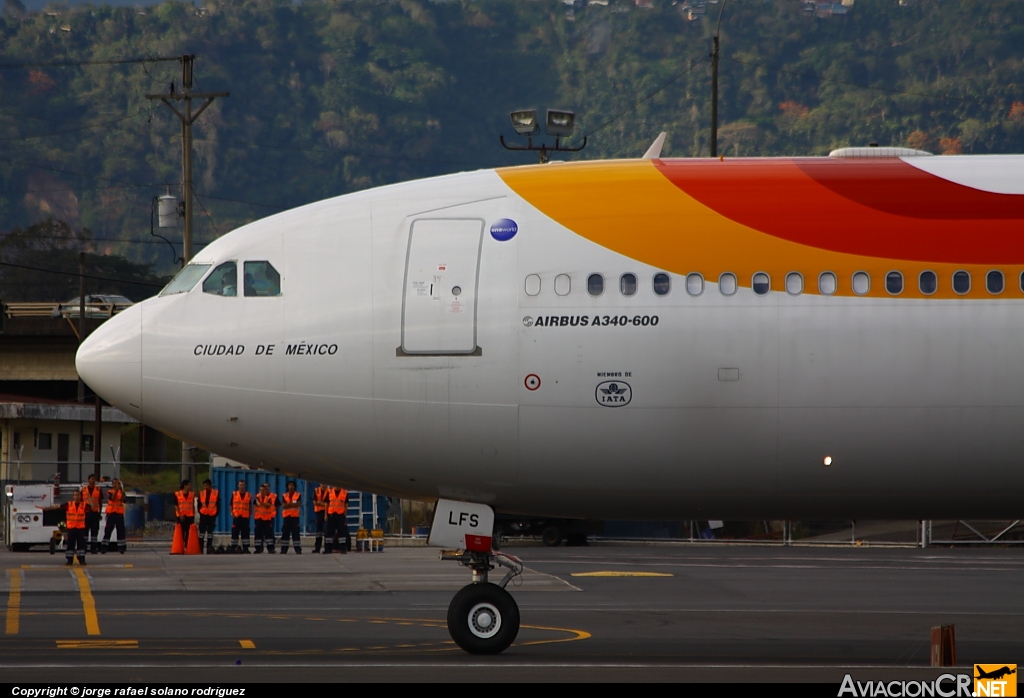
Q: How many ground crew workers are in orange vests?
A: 11